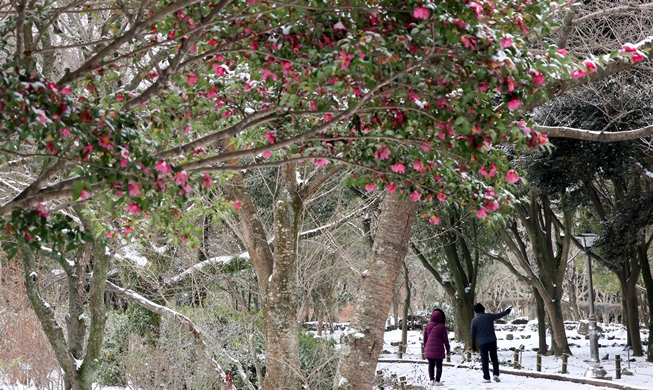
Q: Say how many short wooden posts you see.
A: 8